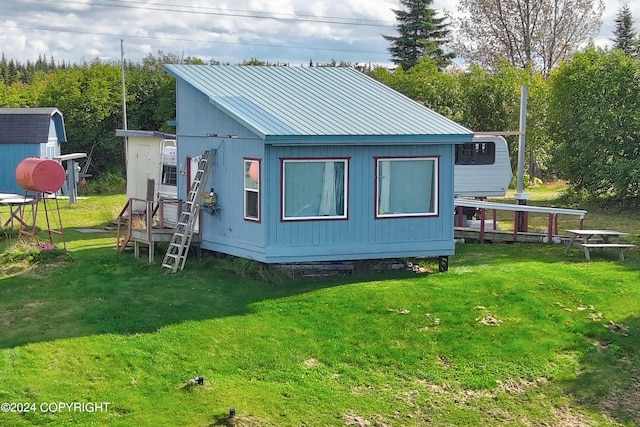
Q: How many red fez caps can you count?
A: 0